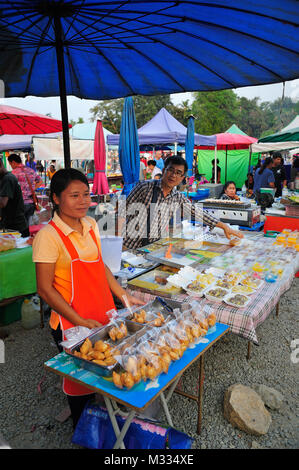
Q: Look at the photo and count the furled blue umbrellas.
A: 2